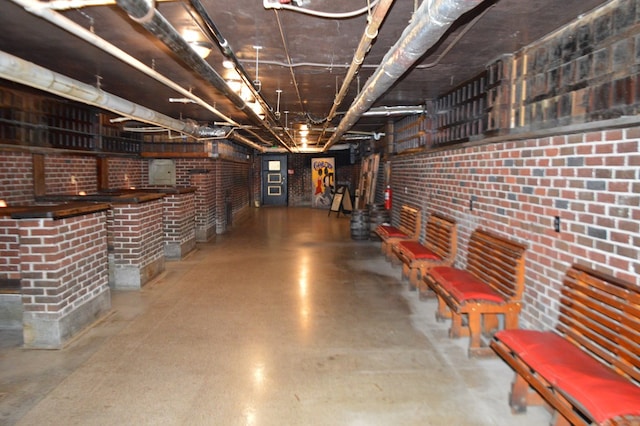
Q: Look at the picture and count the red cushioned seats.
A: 4